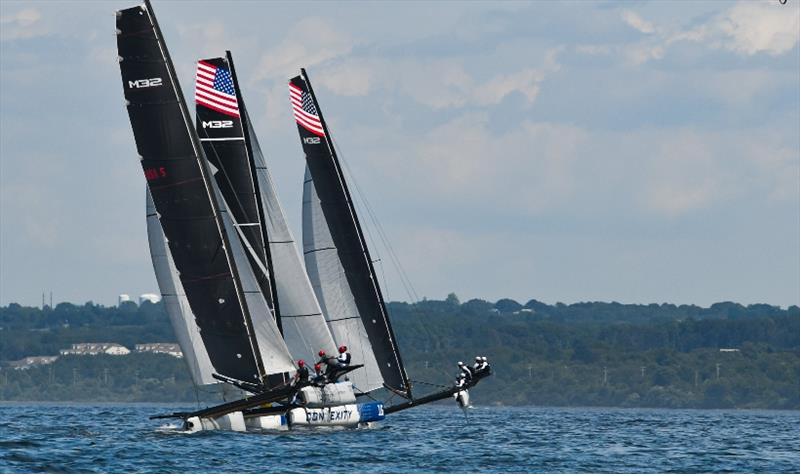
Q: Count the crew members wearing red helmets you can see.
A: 4